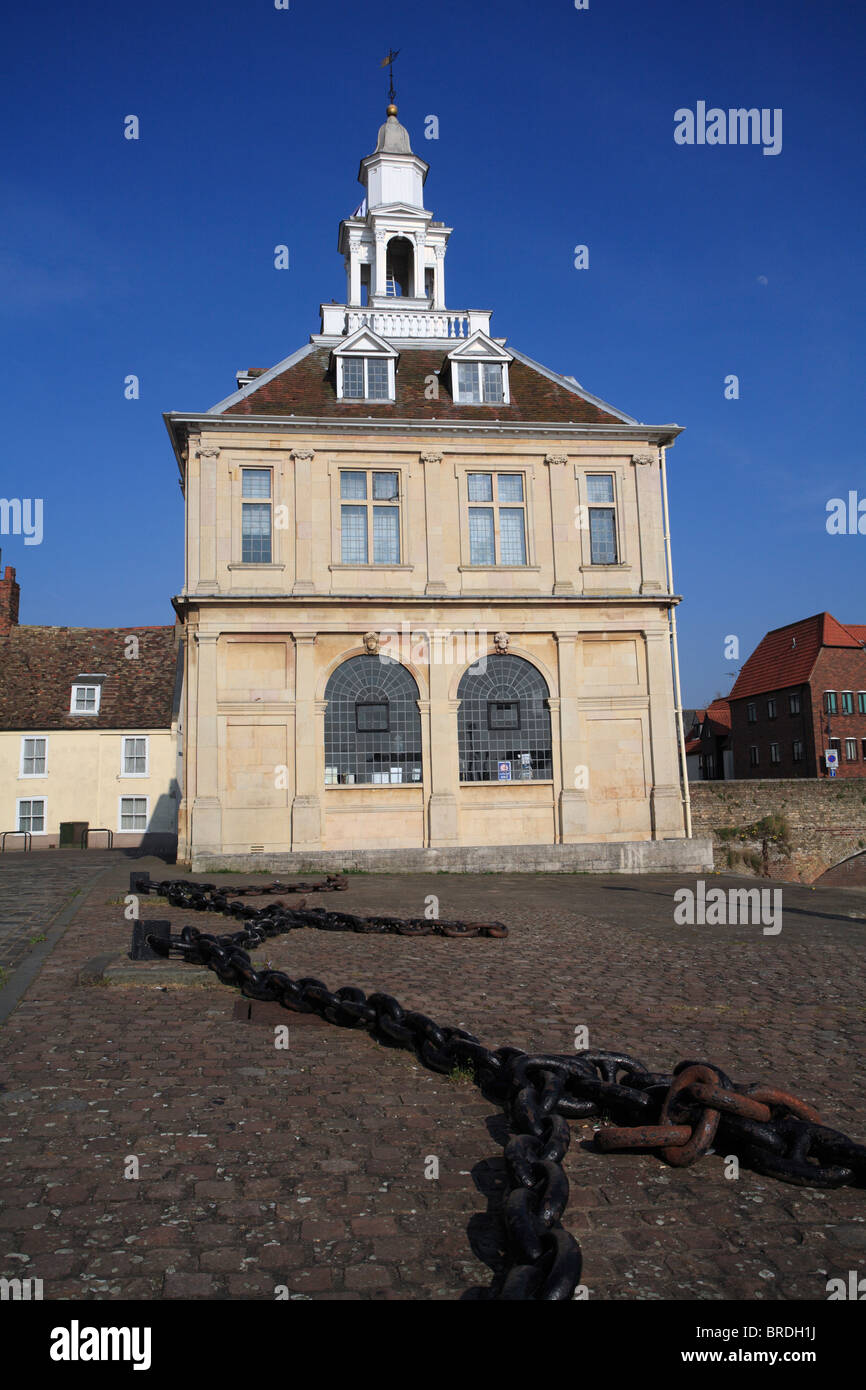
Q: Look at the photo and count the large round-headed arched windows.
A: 2